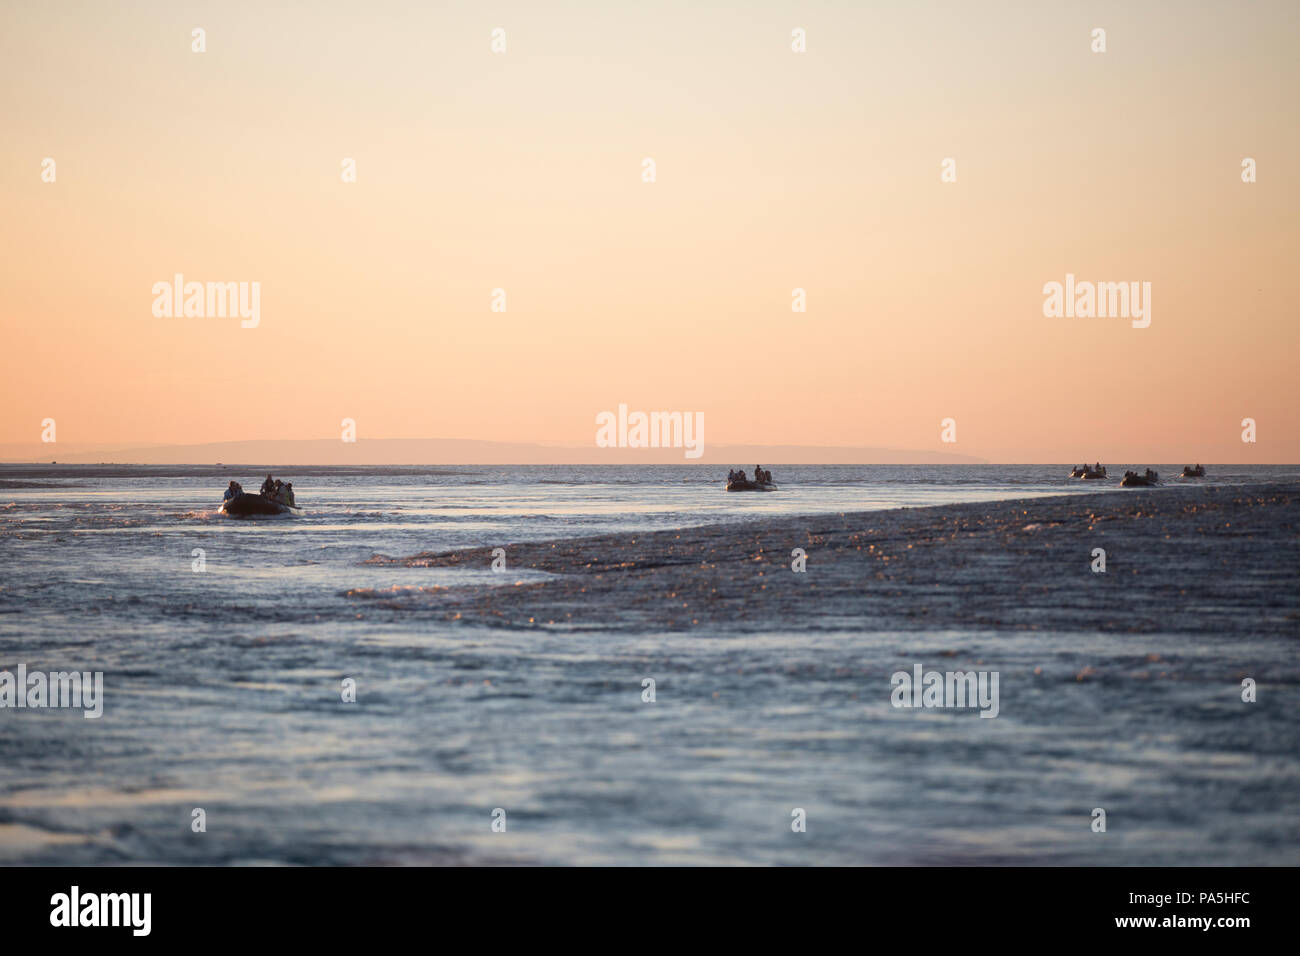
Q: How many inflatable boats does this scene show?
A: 6